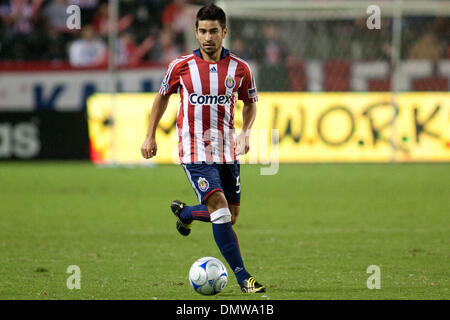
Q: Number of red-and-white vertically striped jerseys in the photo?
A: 1